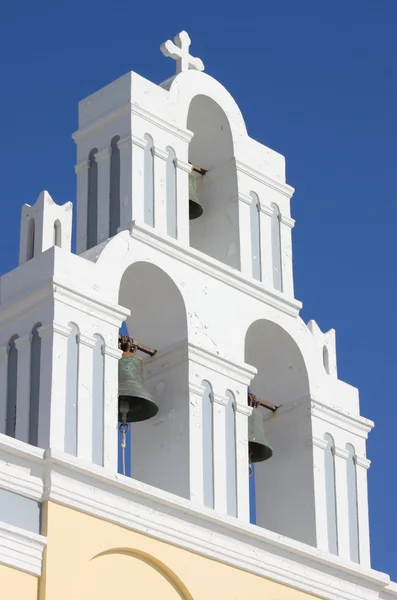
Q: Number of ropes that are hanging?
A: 1